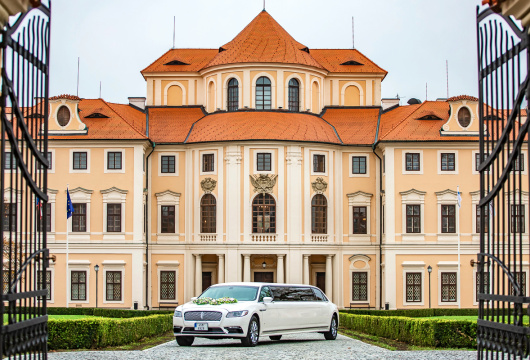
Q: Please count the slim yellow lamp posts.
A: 0